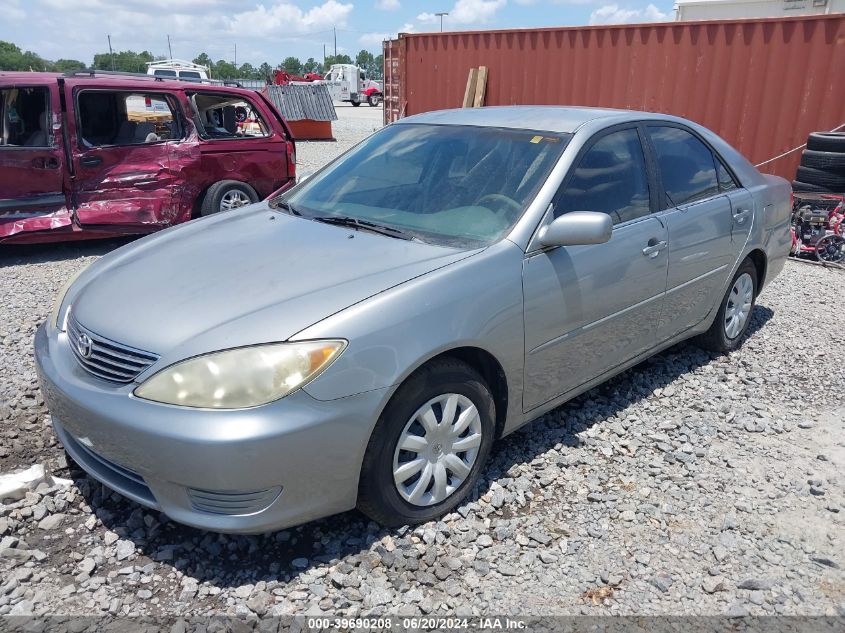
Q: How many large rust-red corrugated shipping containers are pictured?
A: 1